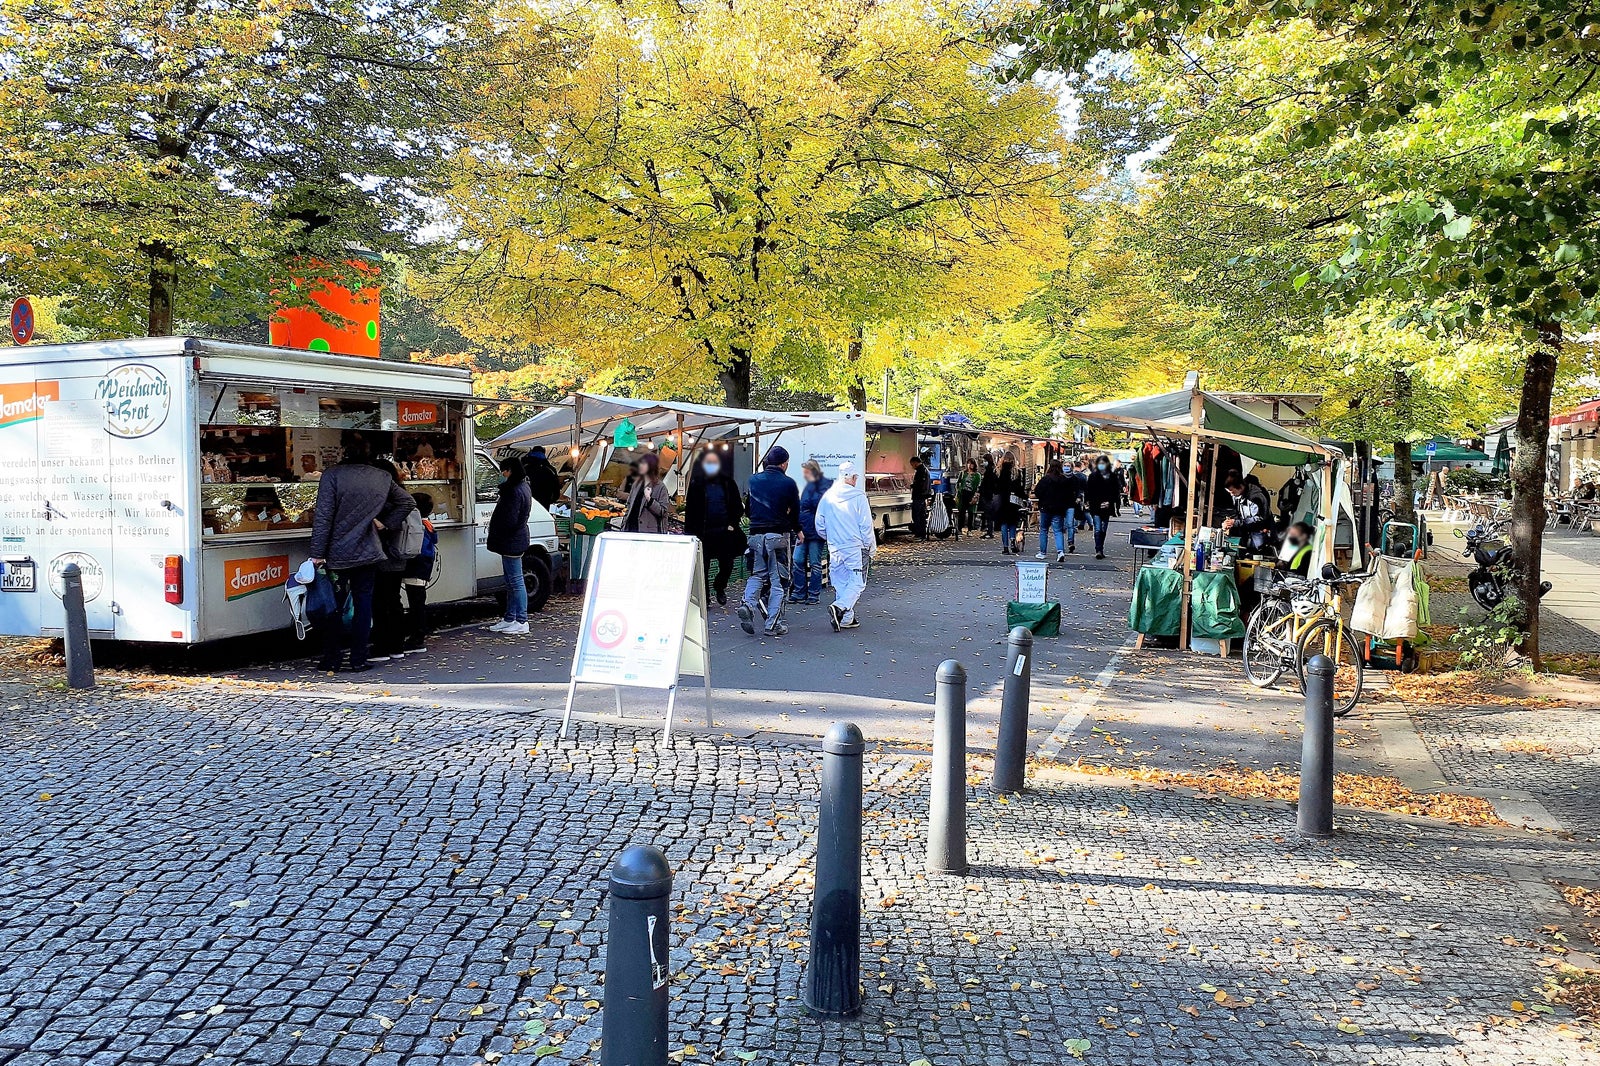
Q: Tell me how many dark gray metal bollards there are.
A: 6